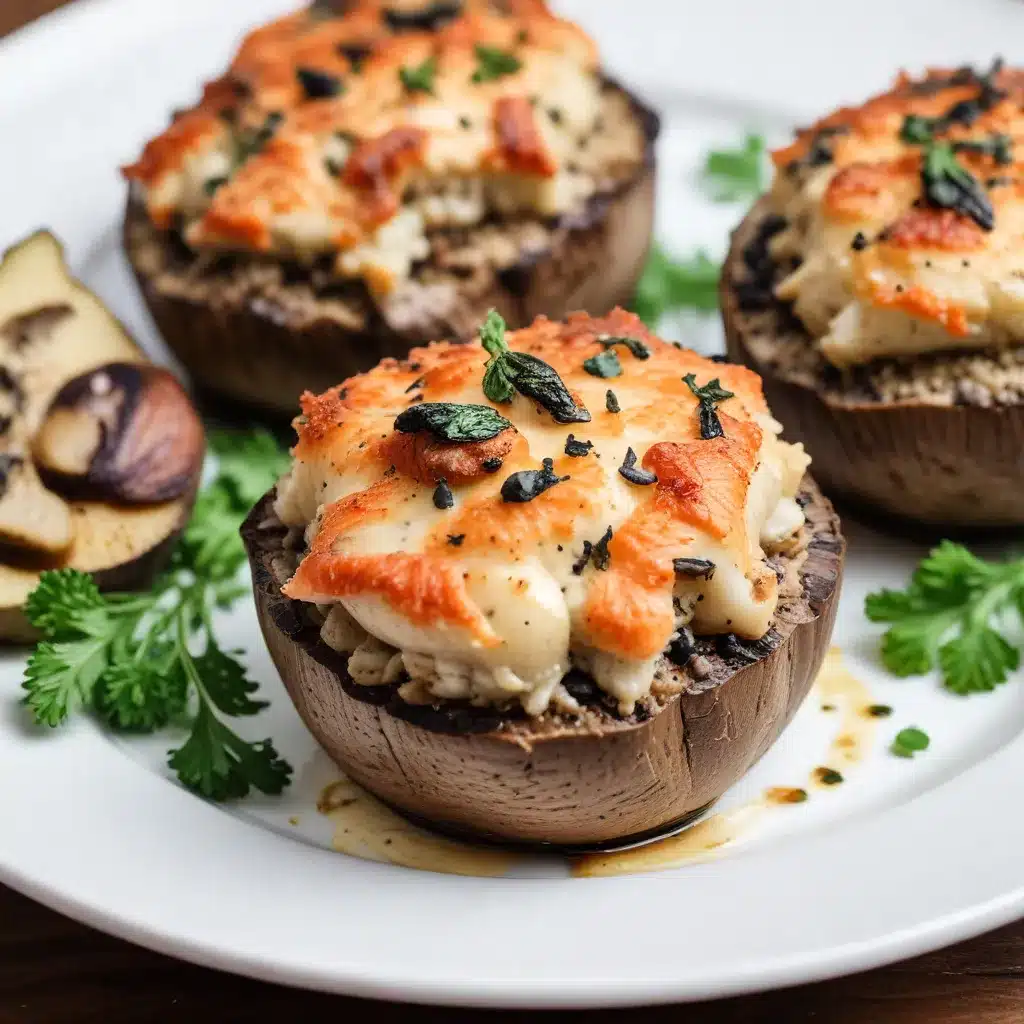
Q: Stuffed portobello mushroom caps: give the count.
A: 3